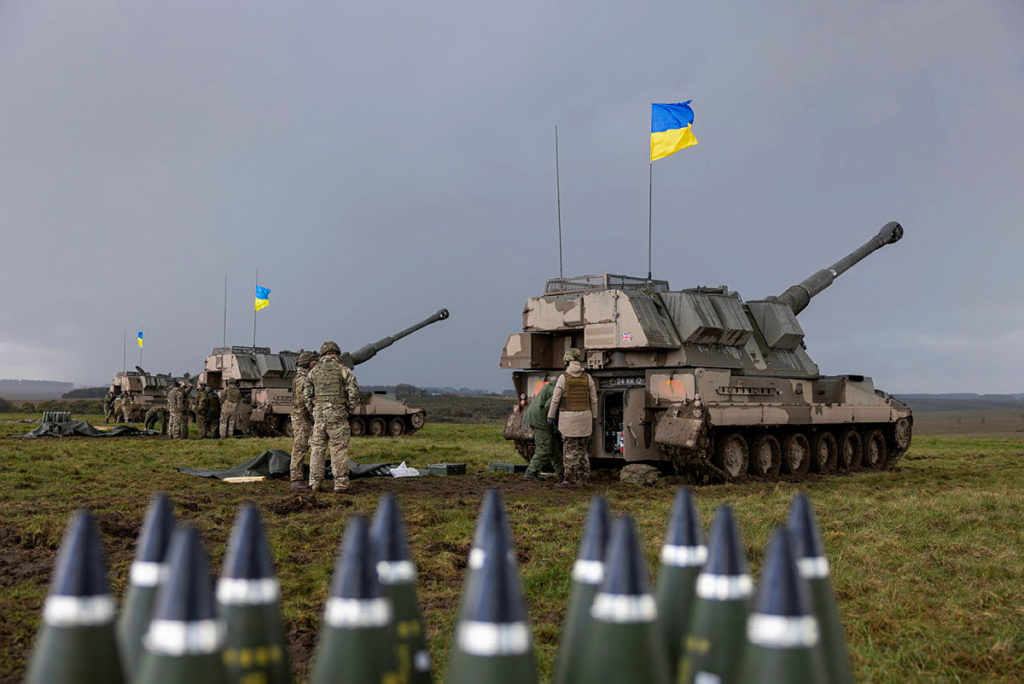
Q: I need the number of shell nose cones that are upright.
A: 14